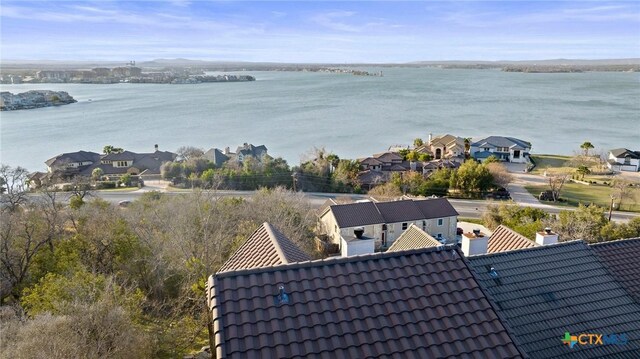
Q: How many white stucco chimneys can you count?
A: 3